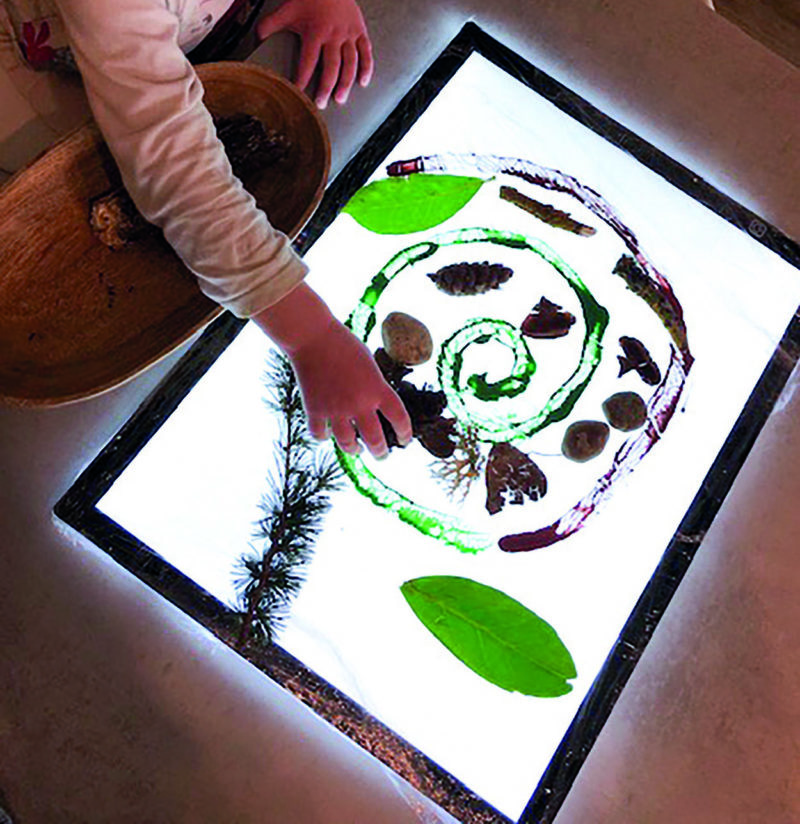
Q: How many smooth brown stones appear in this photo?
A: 3